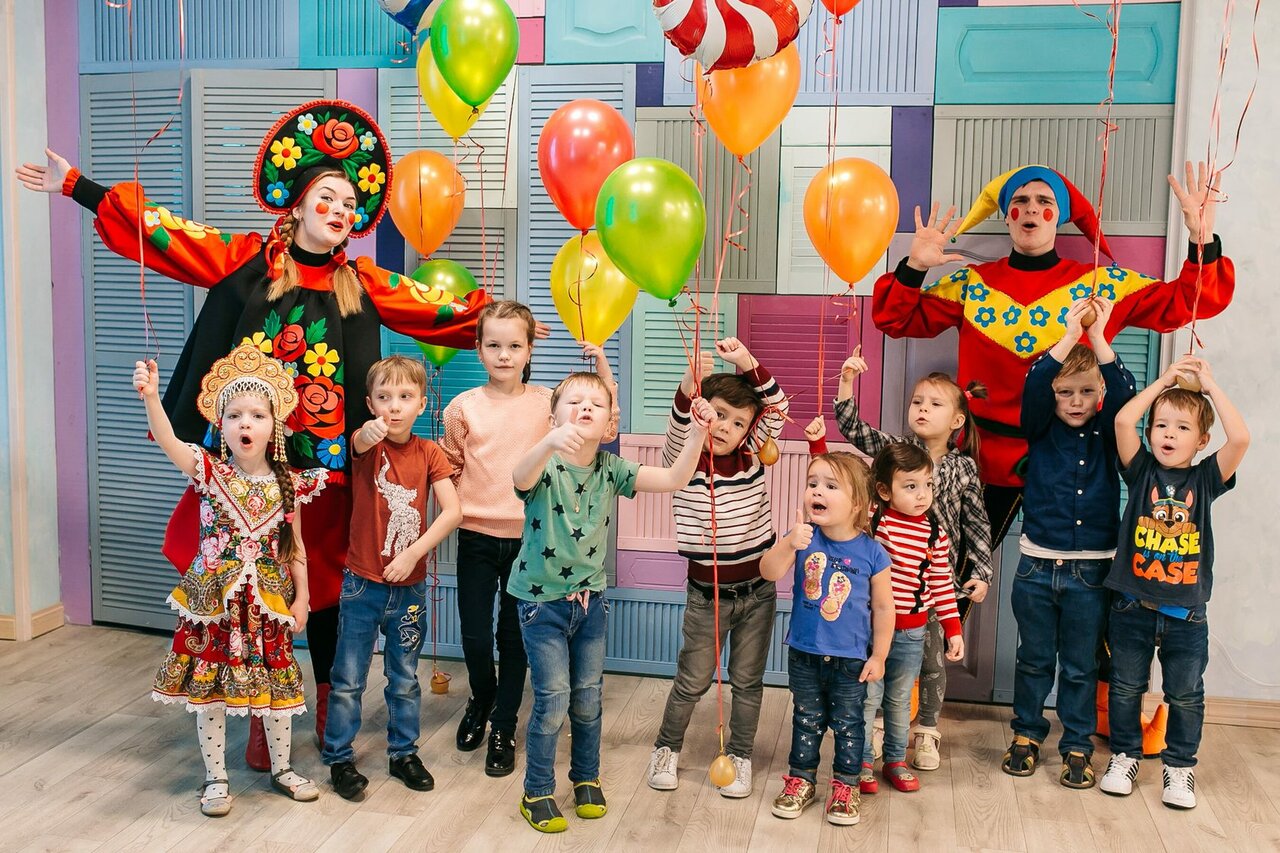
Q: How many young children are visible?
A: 10